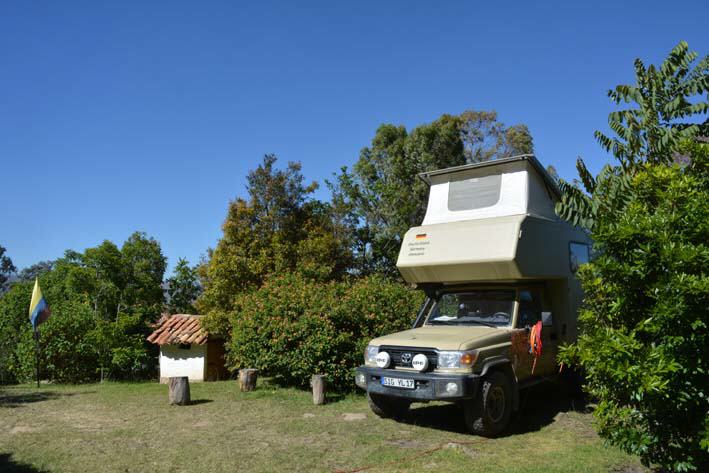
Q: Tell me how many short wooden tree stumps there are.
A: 3